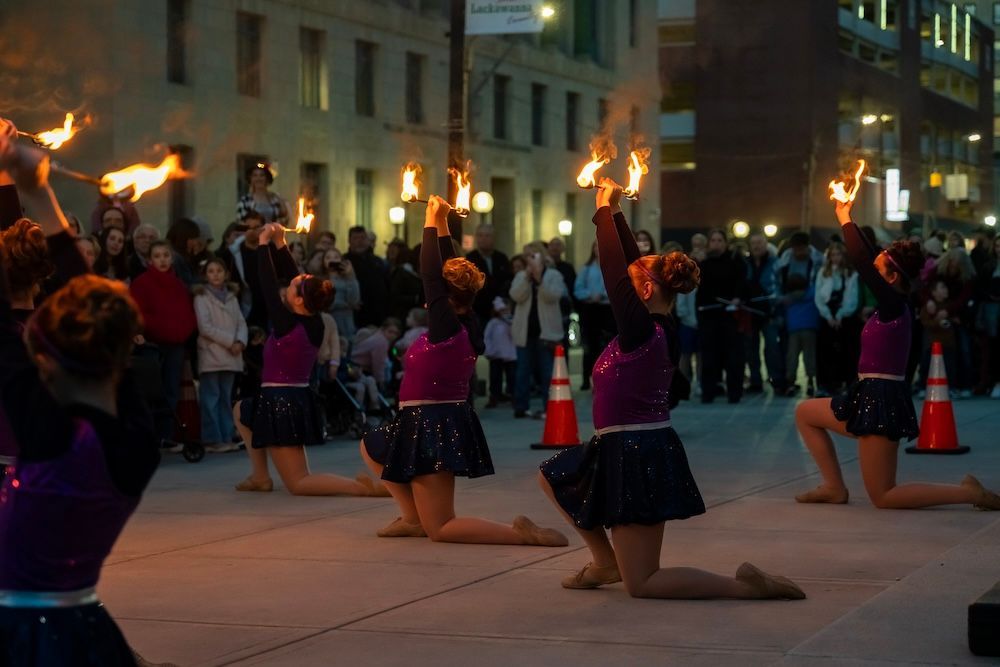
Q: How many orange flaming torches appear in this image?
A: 8